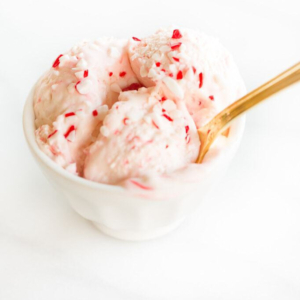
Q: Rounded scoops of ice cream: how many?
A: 3